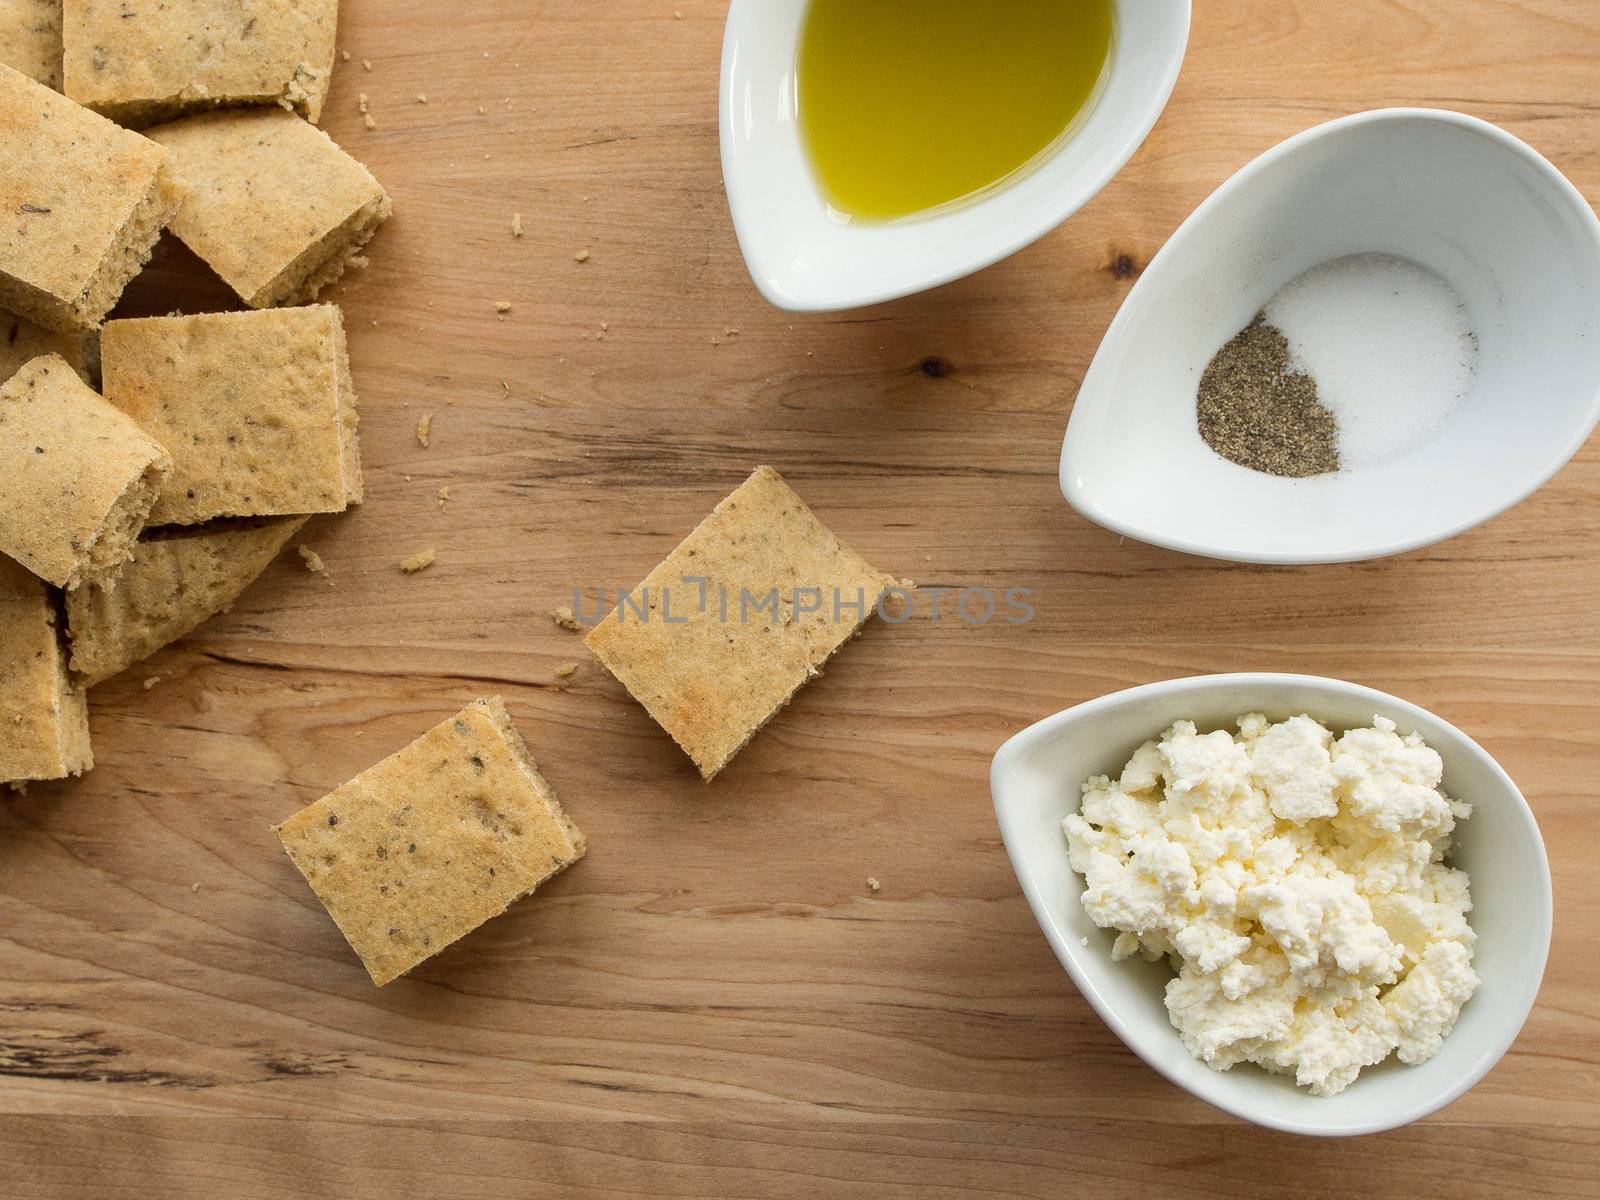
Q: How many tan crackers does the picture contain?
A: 11